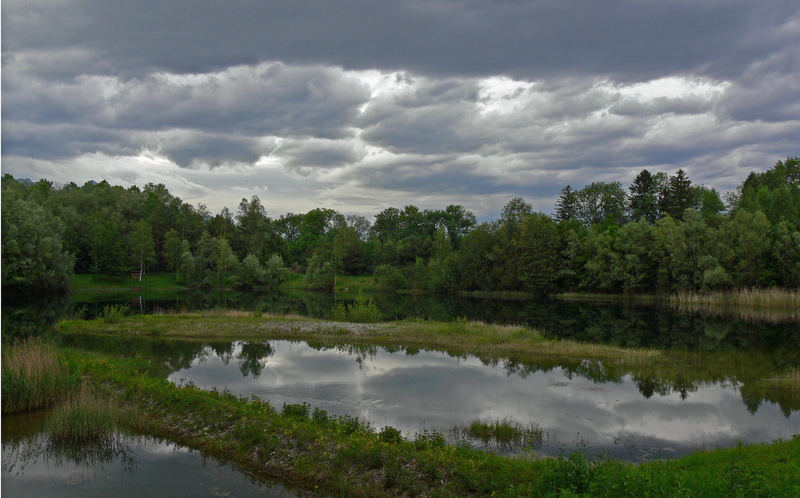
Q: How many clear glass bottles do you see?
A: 0